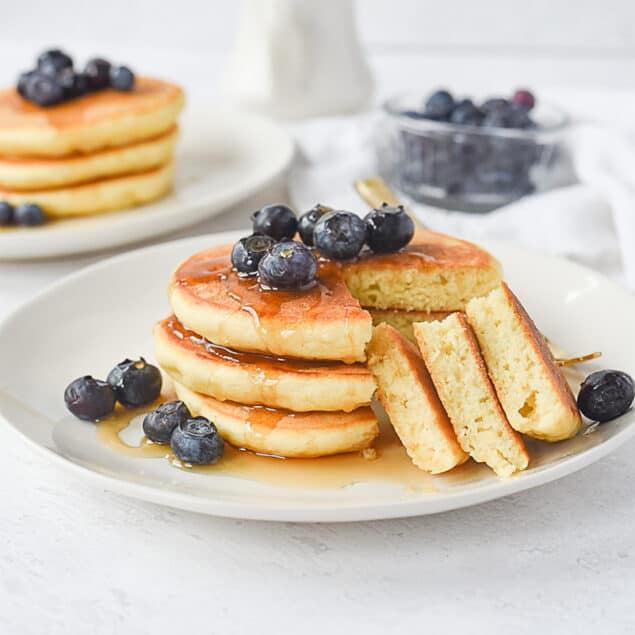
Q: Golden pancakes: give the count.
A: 6